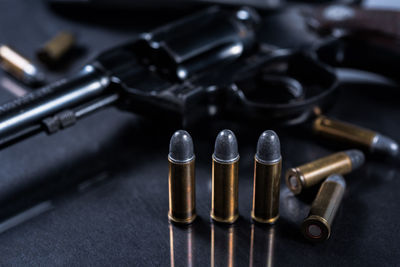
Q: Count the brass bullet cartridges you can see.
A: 8